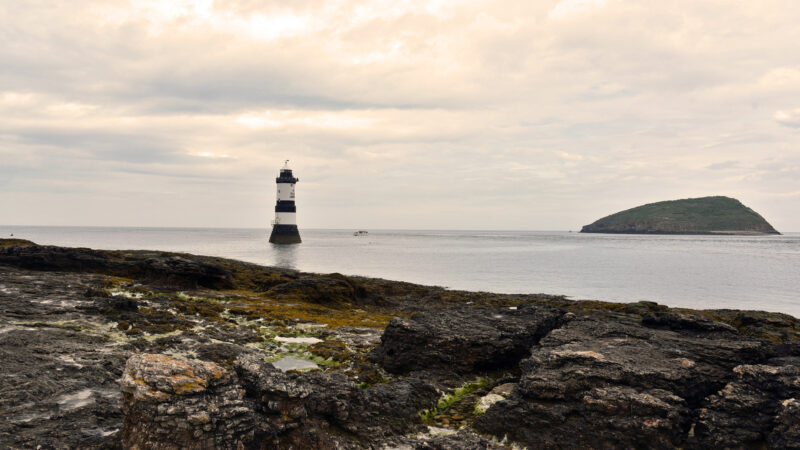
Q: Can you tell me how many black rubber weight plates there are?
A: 0